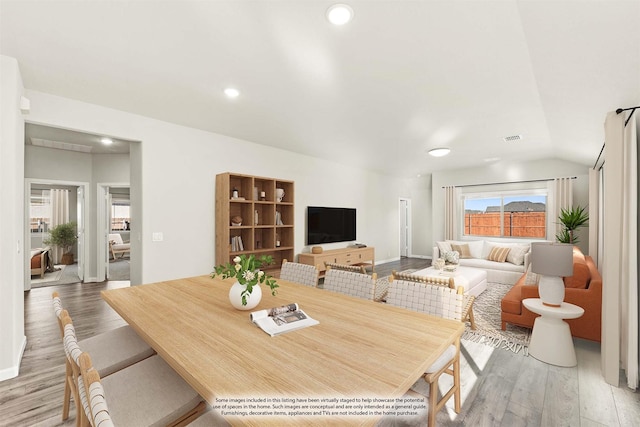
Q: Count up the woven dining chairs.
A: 6